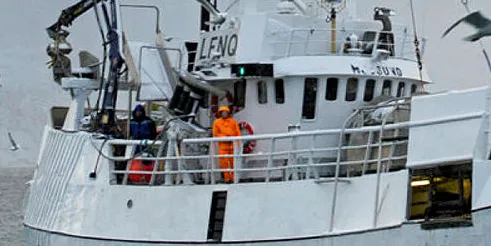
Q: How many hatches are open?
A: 1